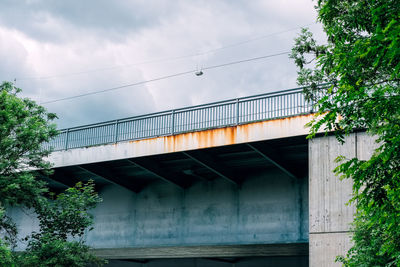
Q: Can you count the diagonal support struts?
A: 5